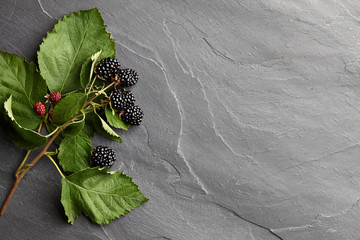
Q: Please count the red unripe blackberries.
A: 2